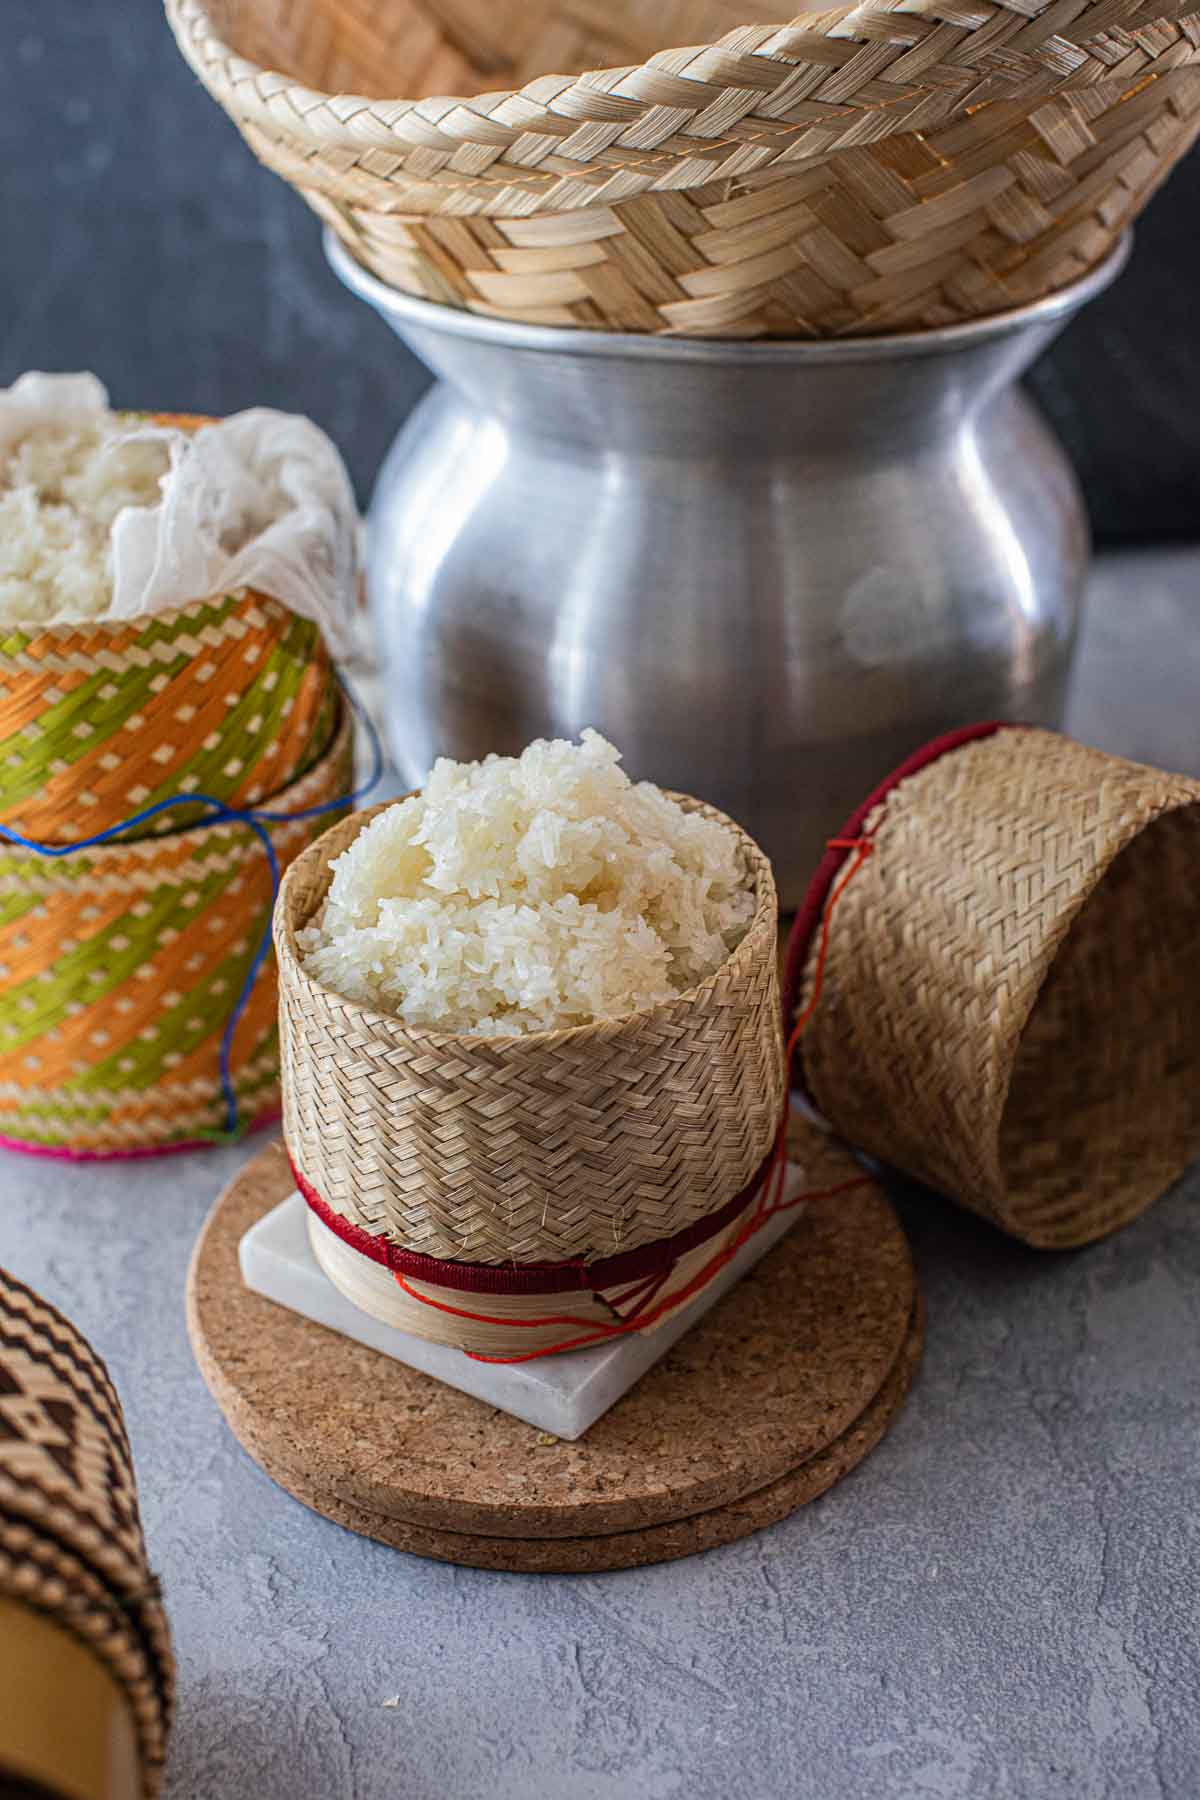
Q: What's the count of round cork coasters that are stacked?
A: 2